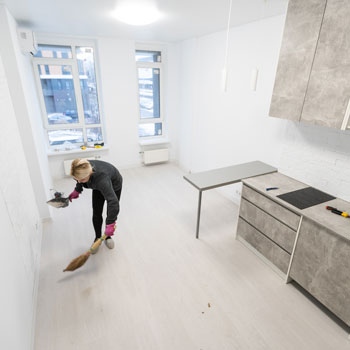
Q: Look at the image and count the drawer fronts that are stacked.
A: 3